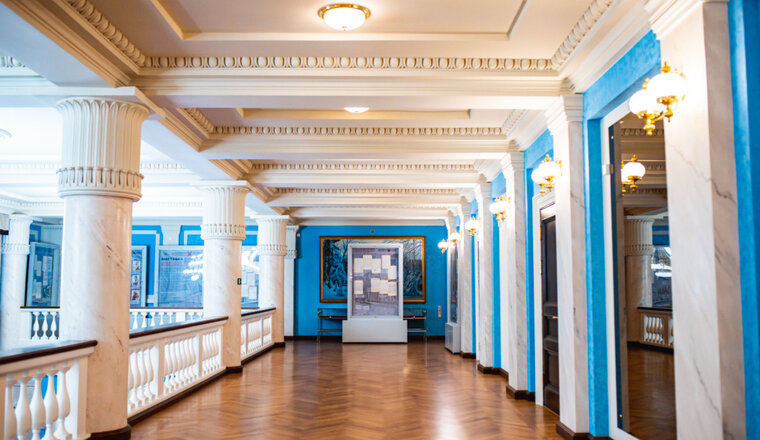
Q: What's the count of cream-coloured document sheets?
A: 9